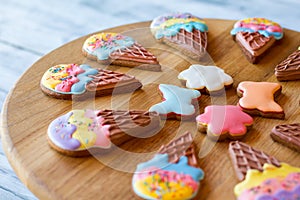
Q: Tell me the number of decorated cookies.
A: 13